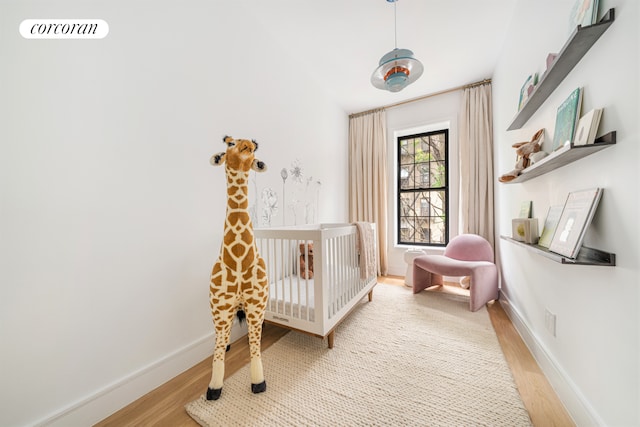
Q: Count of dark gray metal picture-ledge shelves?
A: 3